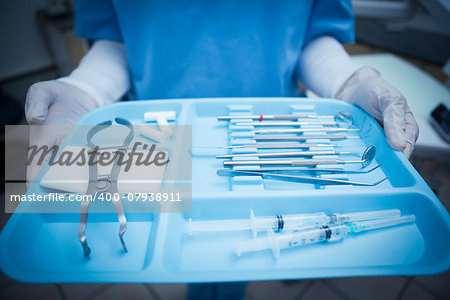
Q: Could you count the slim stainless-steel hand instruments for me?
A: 8